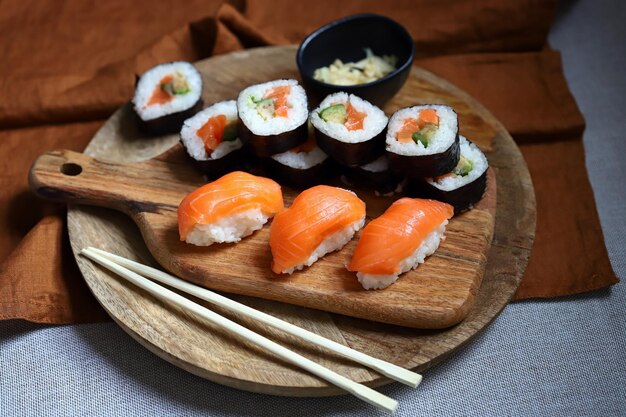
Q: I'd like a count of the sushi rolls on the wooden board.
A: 8